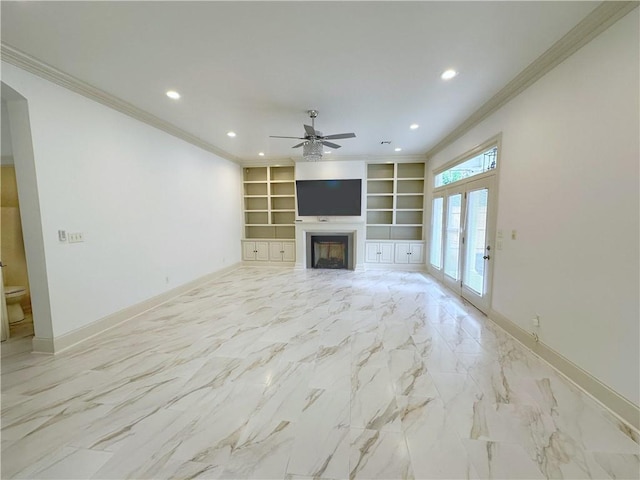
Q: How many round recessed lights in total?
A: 7